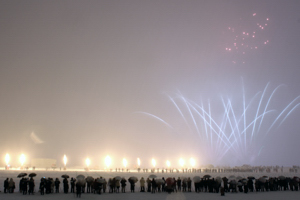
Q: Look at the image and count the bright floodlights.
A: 11